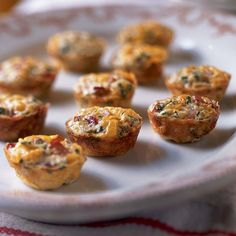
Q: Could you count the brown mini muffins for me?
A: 10